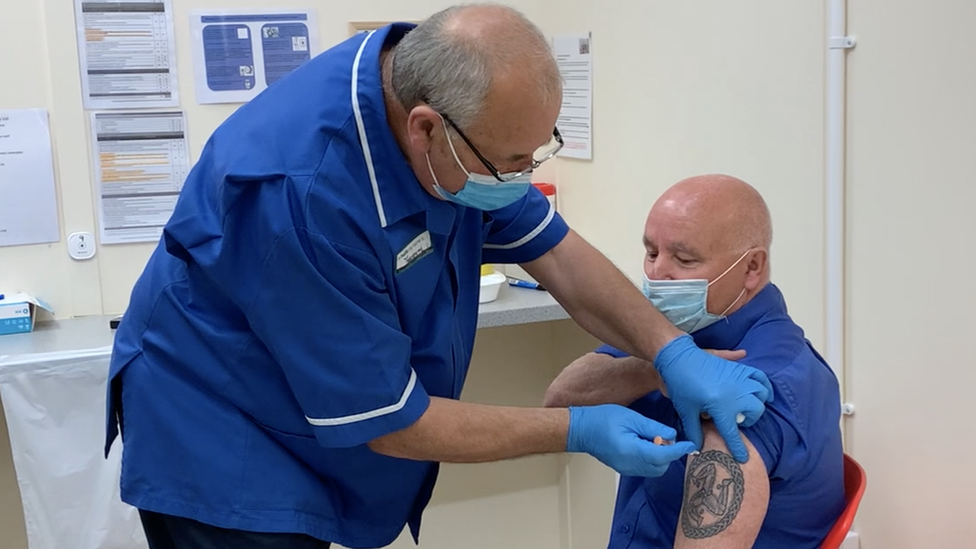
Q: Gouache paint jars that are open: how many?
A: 0